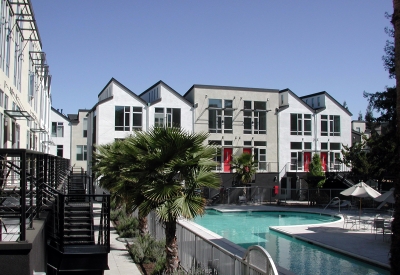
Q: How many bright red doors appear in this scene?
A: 4